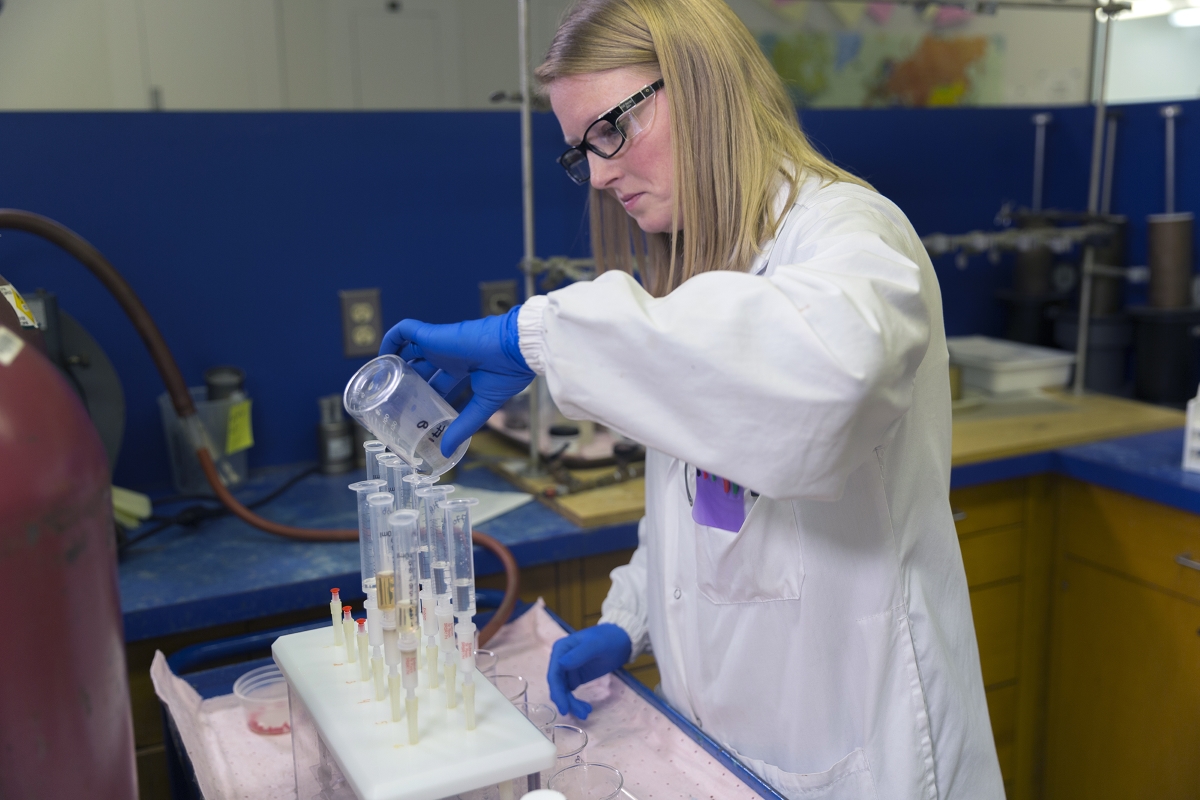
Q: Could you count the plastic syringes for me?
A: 9